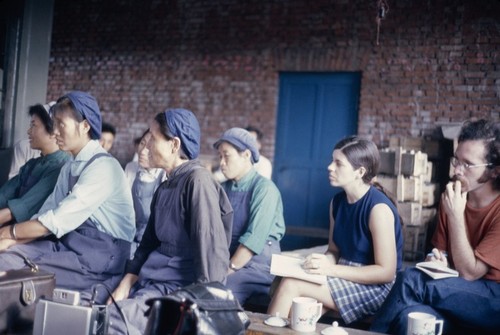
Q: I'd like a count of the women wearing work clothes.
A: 5